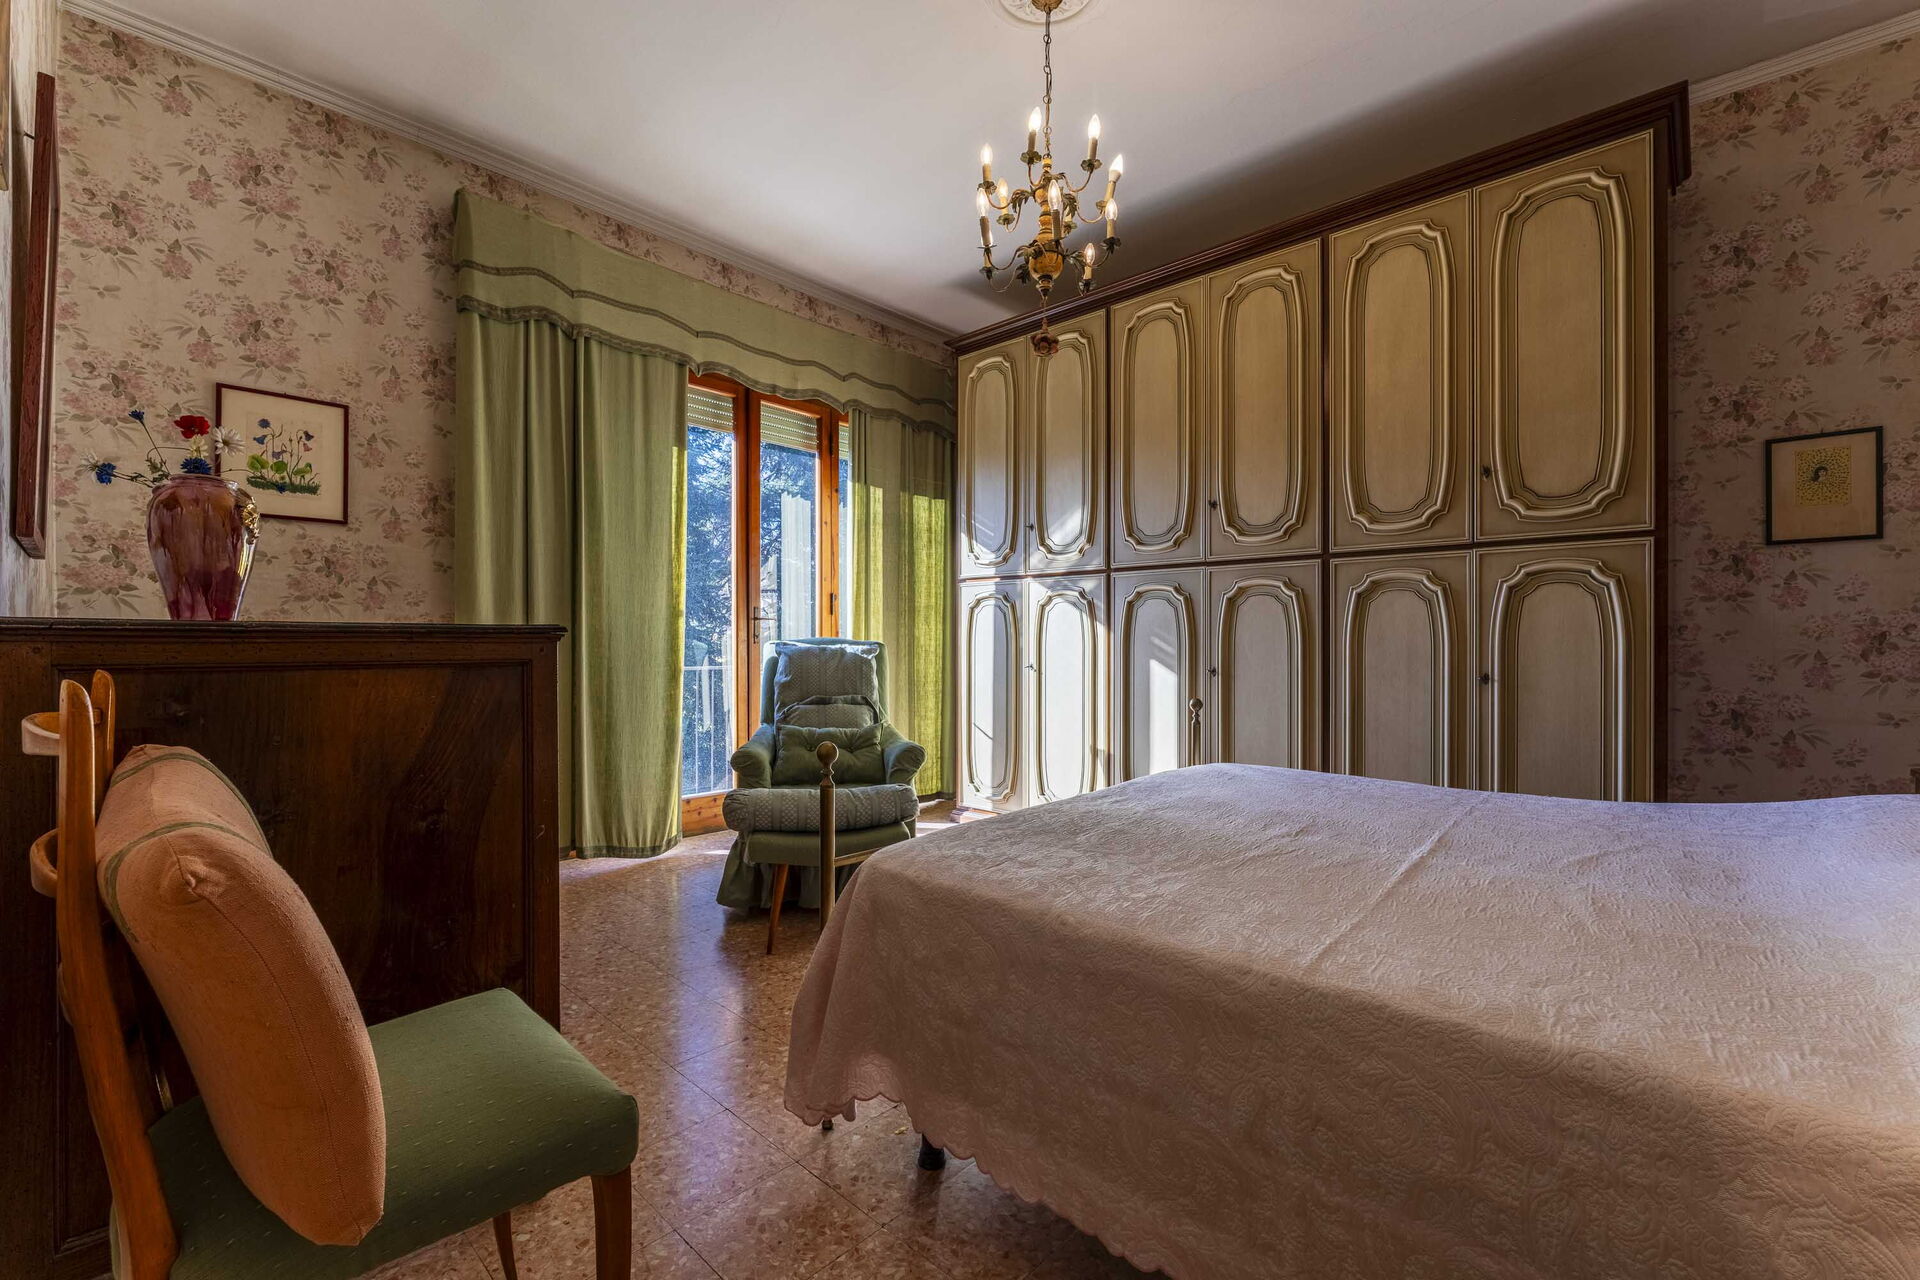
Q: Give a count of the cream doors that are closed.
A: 12